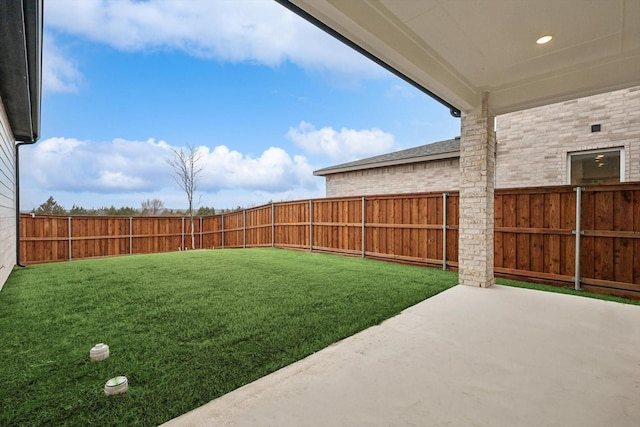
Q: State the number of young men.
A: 0